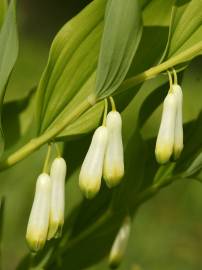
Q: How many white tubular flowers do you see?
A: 7